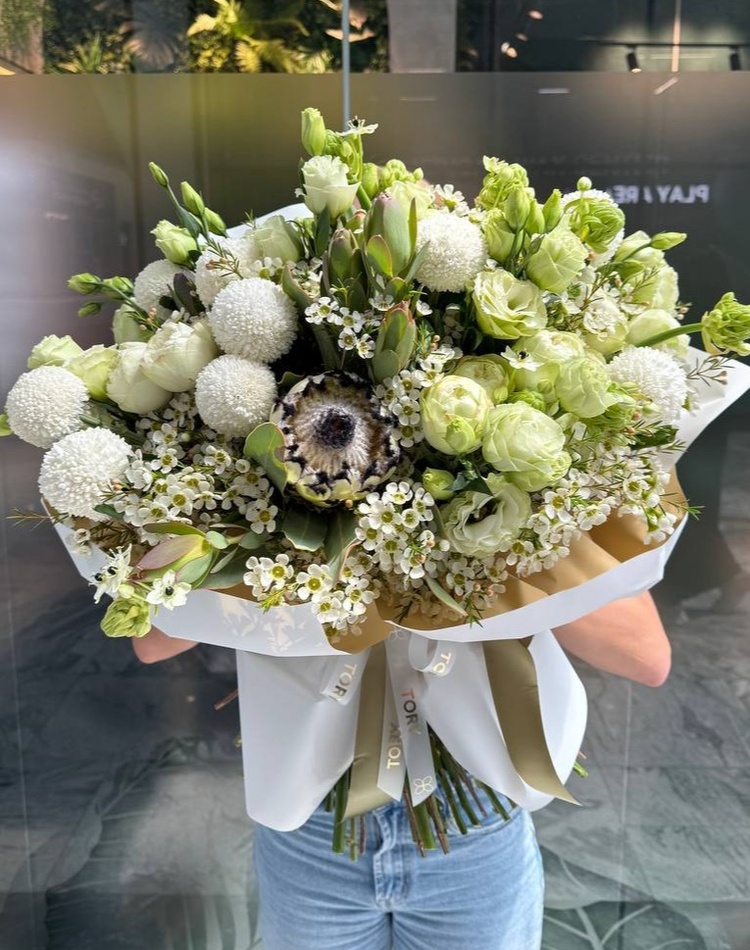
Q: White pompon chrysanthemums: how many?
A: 9